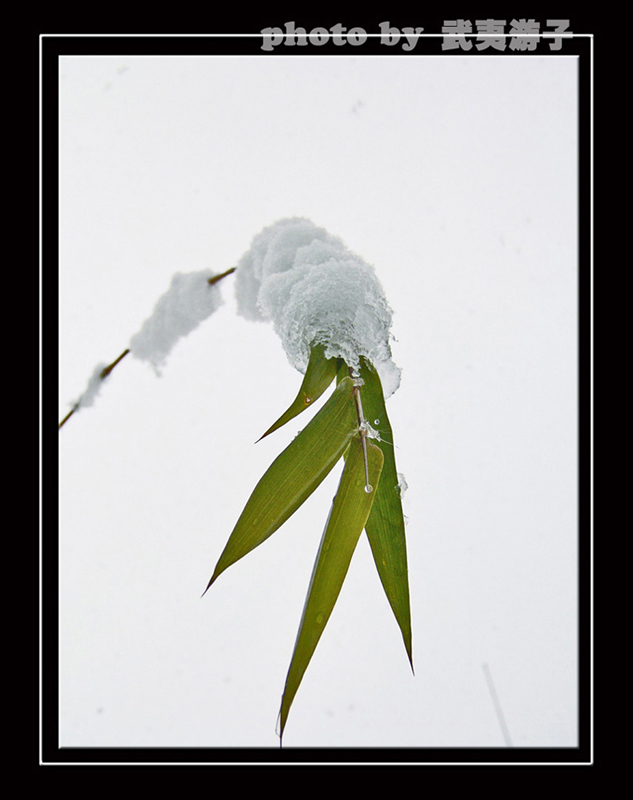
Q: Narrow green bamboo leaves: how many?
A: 4